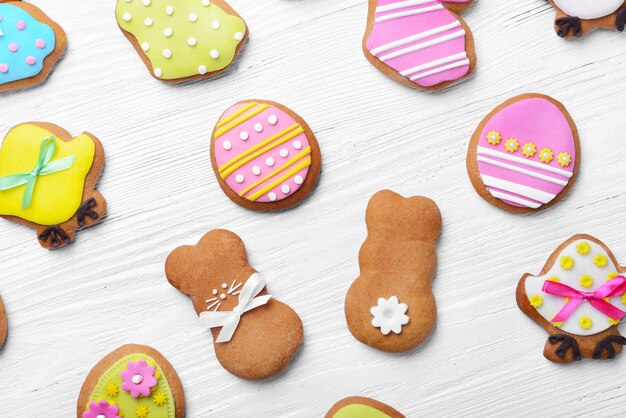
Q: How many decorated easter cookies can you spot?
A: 12